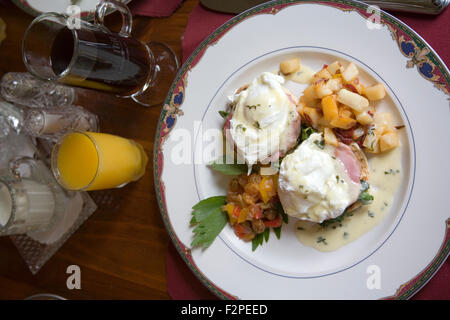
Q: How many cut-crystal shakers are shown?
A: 2